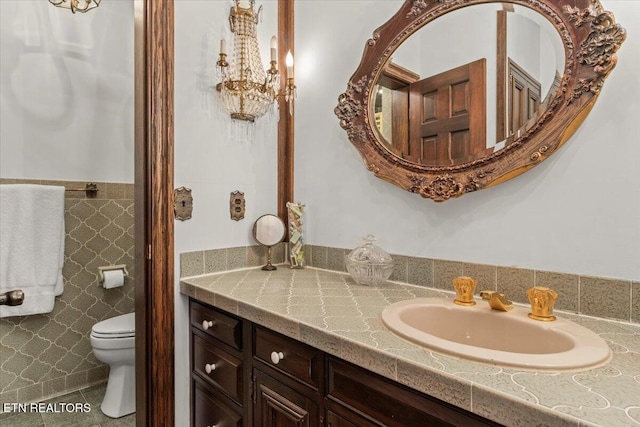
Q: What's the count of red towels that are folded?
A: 0